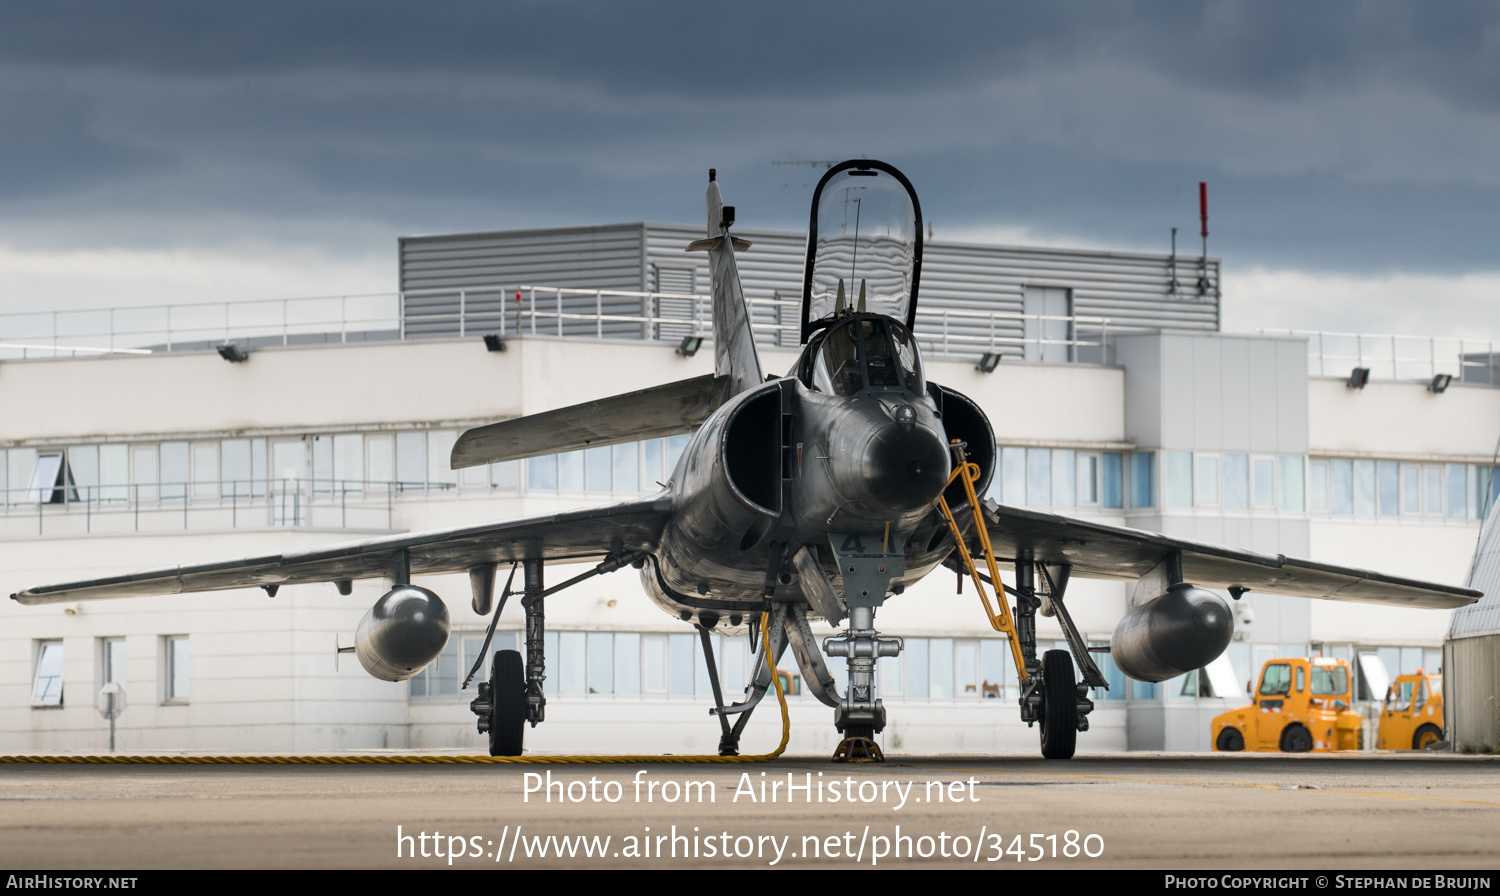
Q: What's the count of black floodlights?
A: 6